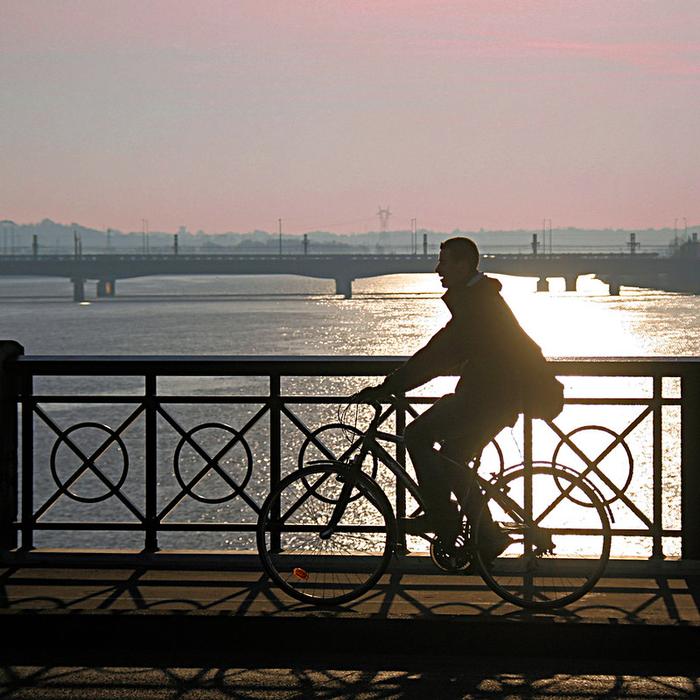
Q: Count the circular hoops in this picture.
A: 5